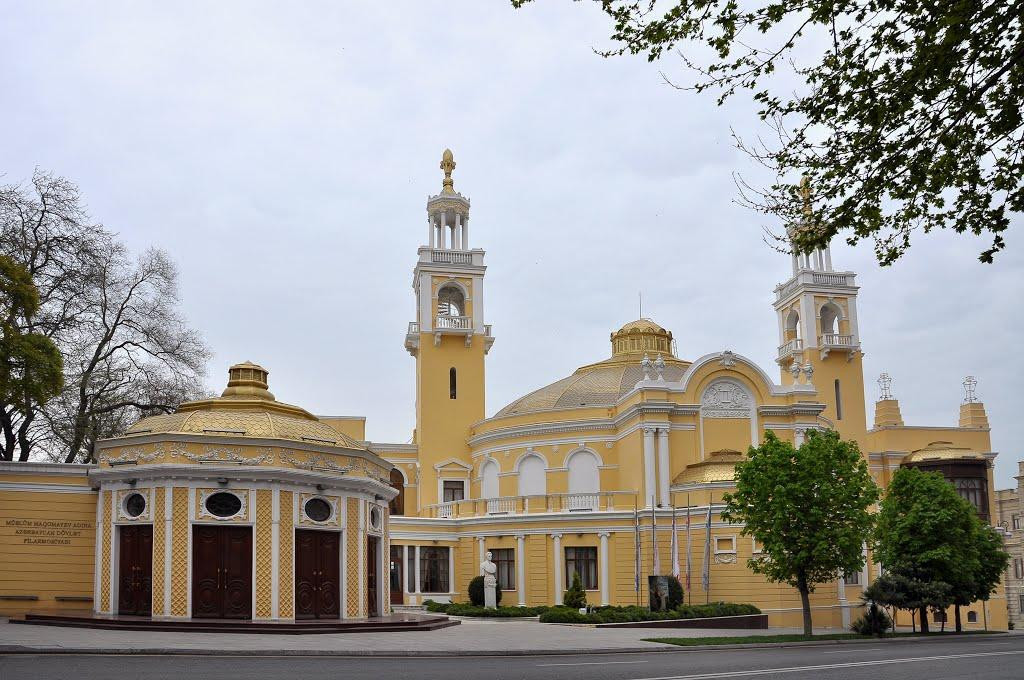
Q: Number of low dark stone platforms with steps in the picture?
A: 1